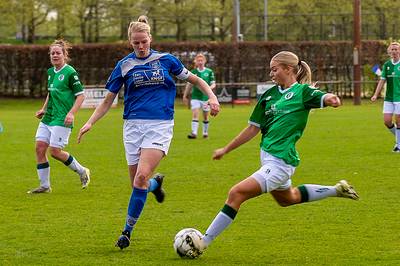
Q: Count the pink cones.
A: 0